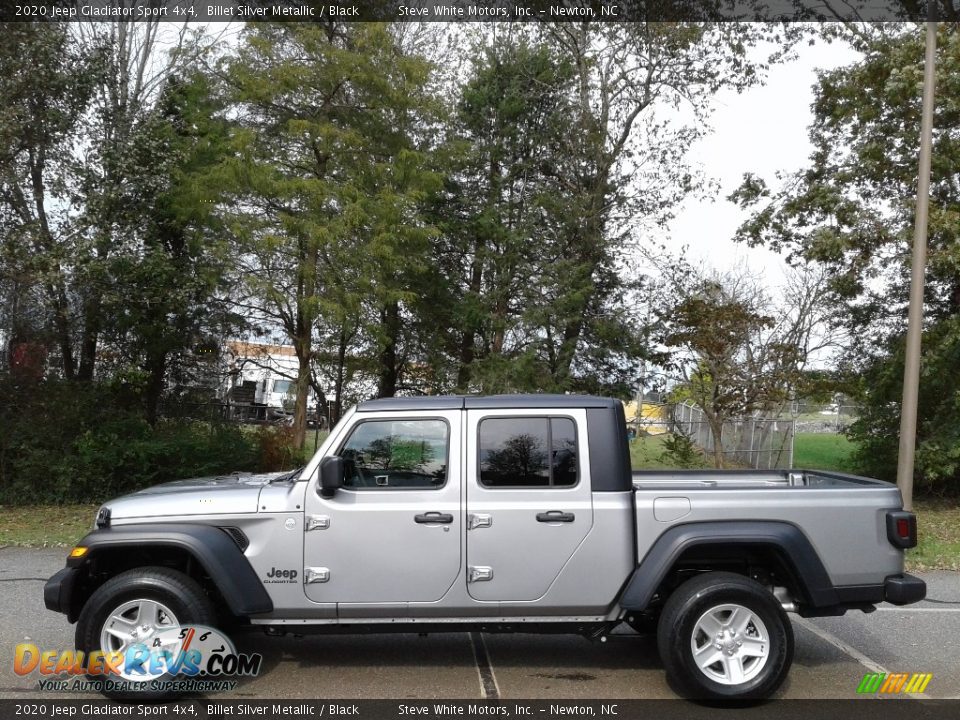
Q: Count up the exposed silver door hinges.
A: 4